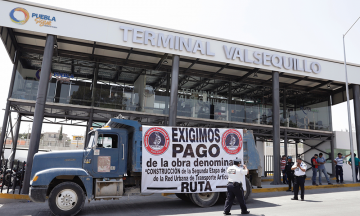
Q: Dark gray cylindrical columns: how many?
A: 4